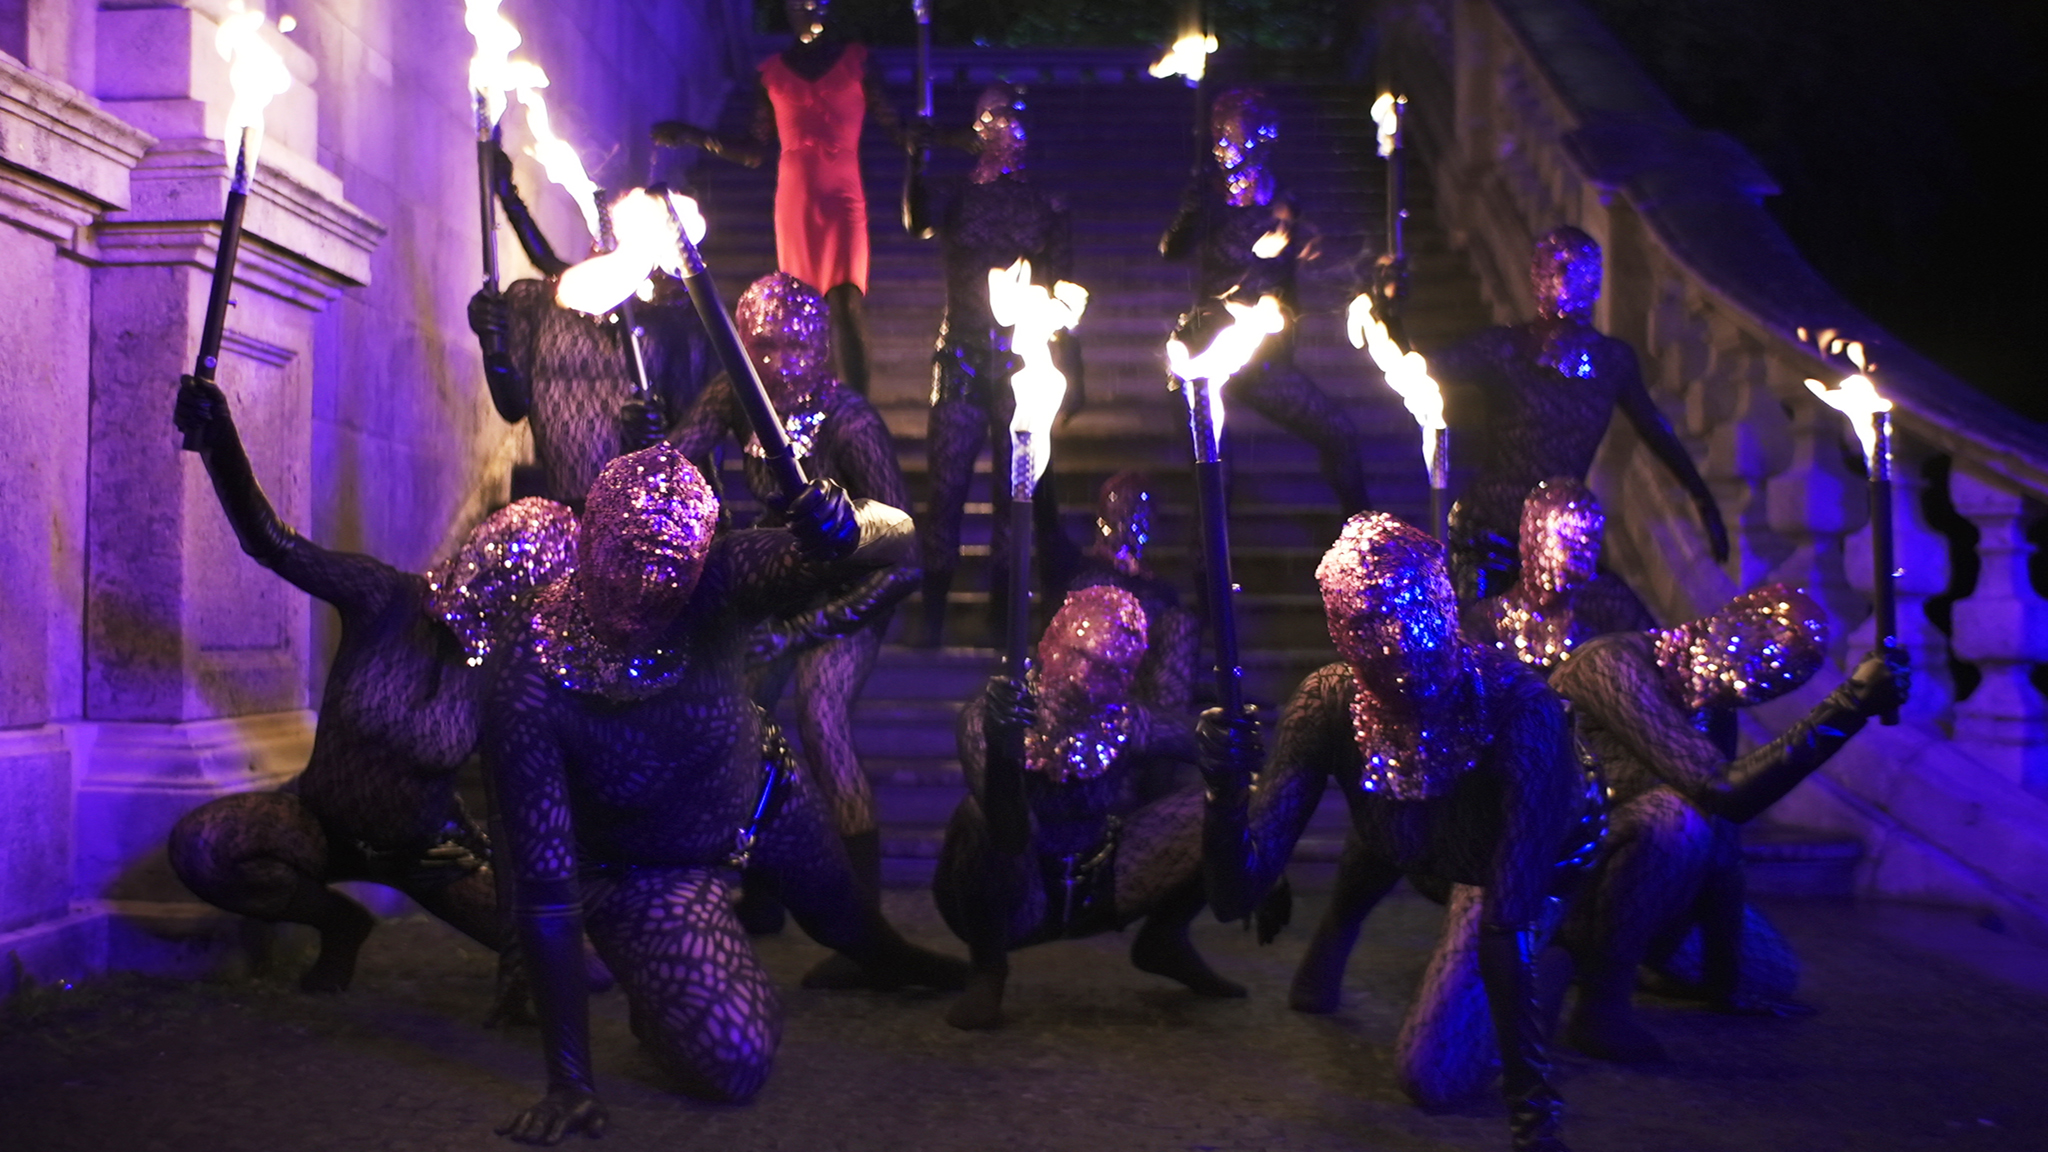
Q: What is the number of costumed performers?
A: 14